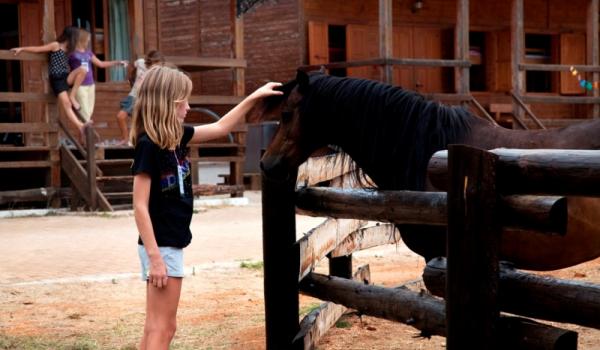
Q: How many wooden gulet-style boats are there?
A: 0